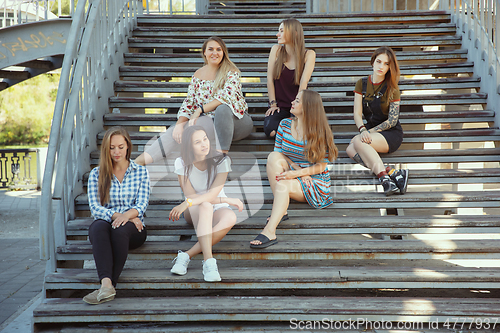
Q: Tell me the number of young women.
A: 6